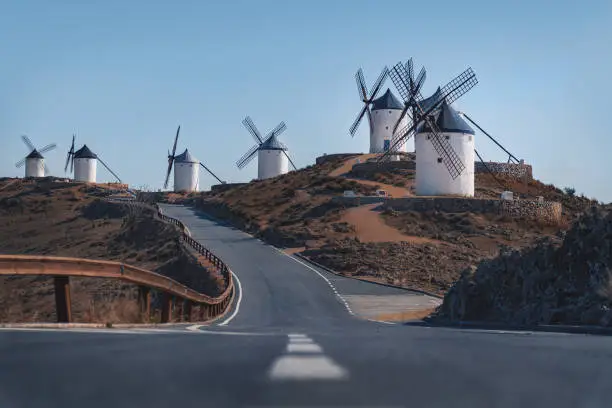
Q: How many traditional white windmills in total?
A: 7